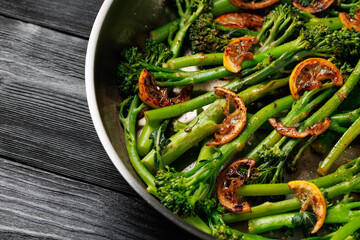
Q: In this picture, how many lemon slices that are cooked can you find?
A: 11